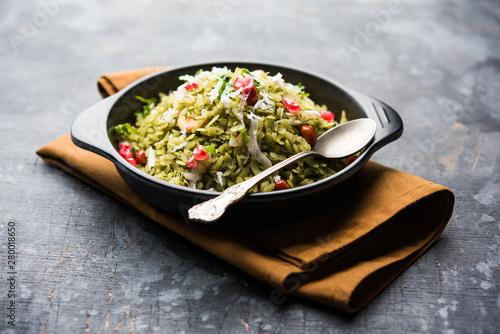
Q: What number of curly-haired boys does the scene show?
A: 0